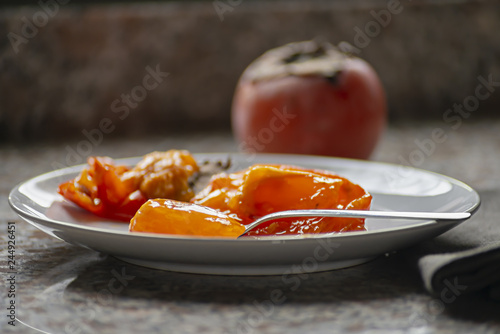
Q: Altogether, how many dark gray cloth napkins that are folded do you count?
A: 1